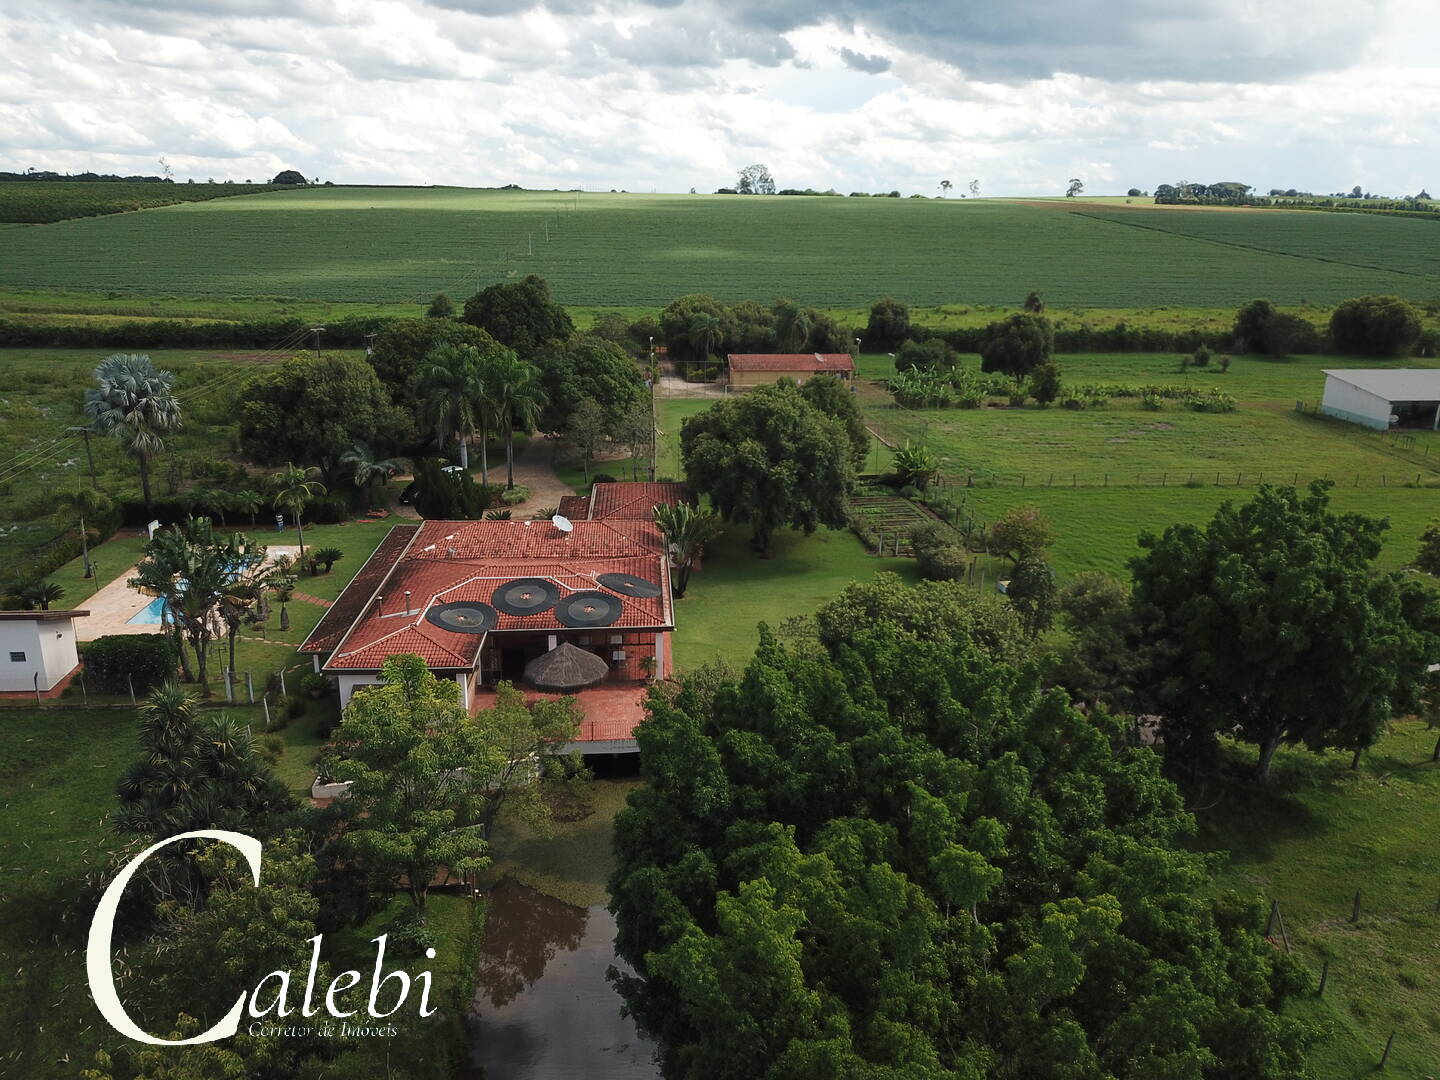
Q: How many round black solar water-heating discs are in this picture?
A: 4